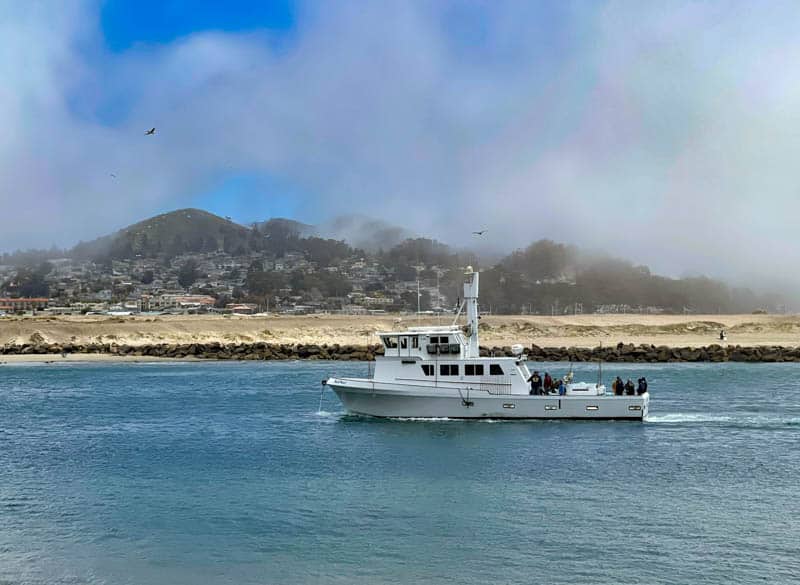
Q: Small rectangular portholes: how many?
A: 4